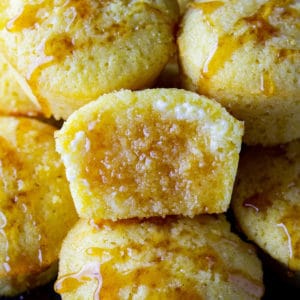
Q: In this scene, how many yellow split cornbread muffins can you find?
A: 1